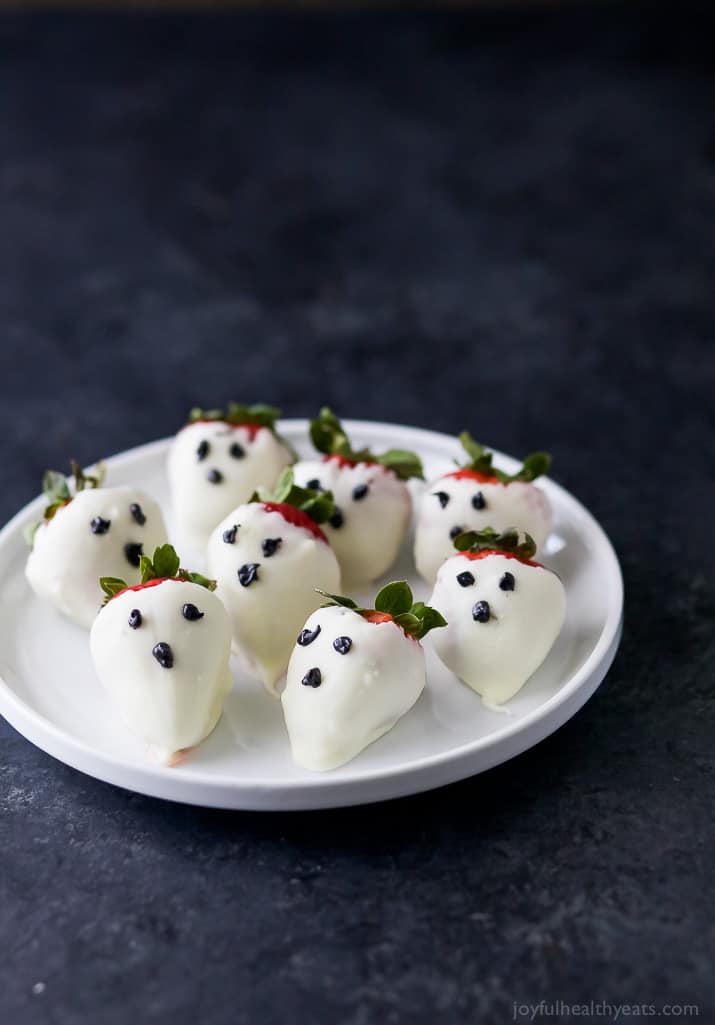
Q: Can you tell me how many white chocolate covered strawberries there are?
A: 8